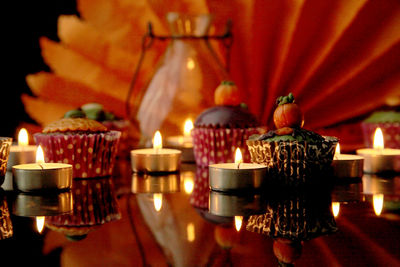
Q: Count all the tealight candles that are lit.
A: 7